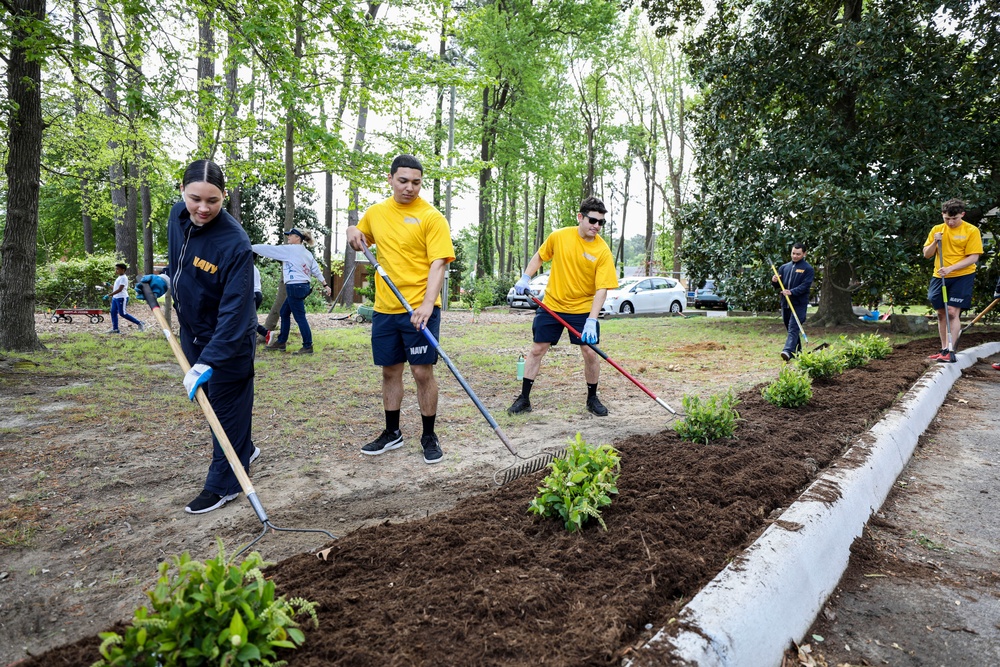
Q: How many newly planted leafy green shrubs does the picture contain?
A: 7